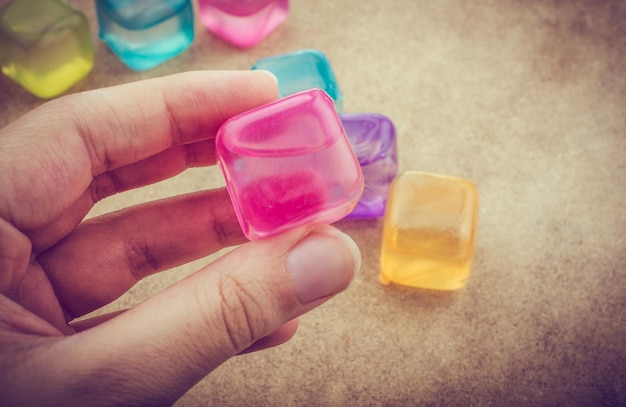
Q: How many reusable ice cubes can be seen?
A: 7